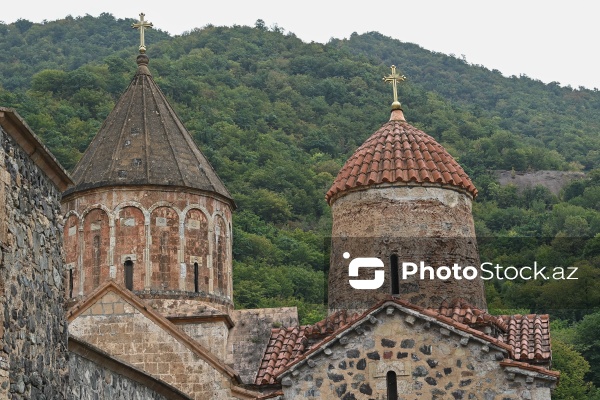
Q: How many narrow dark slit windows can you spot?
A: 5